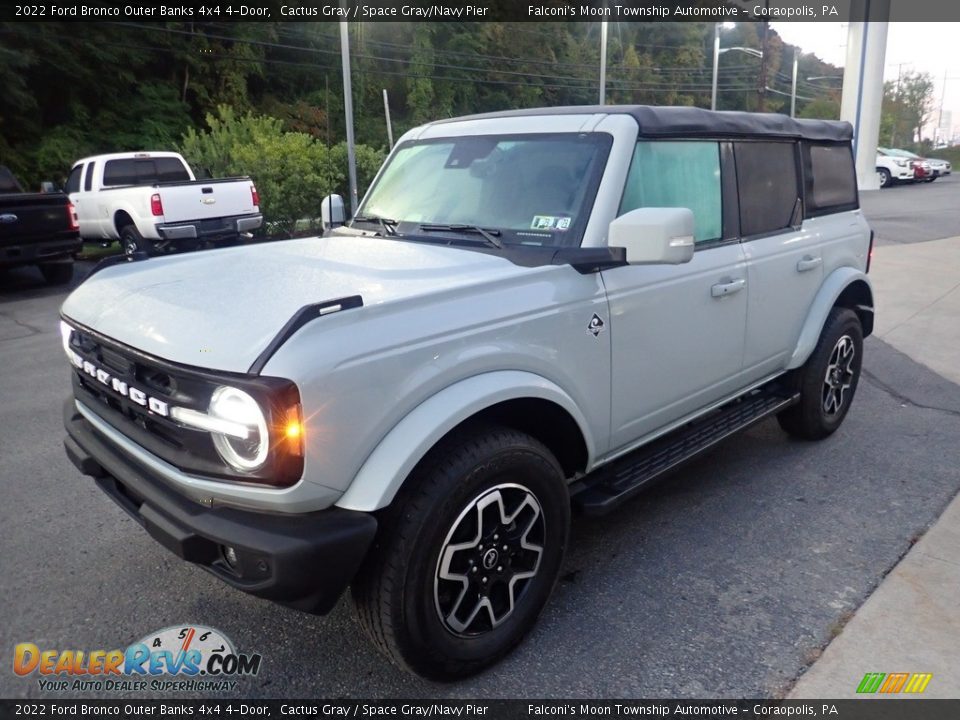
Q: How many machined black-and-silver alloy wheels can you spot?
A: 2